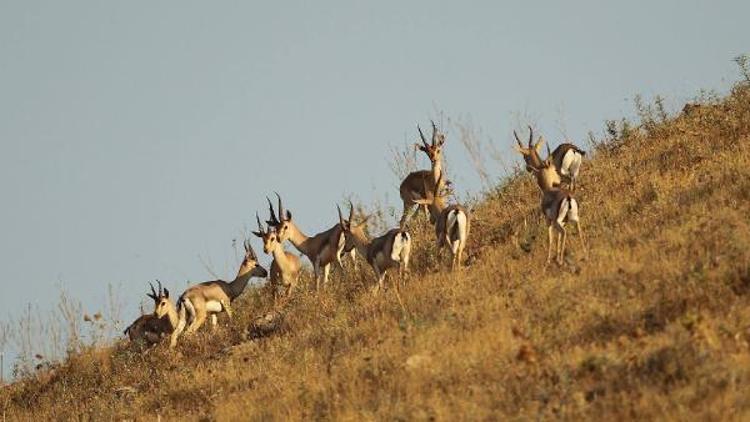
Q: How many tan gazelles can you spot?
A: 9